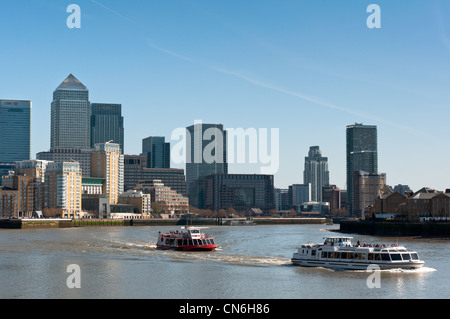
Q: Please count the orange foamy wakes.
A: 0